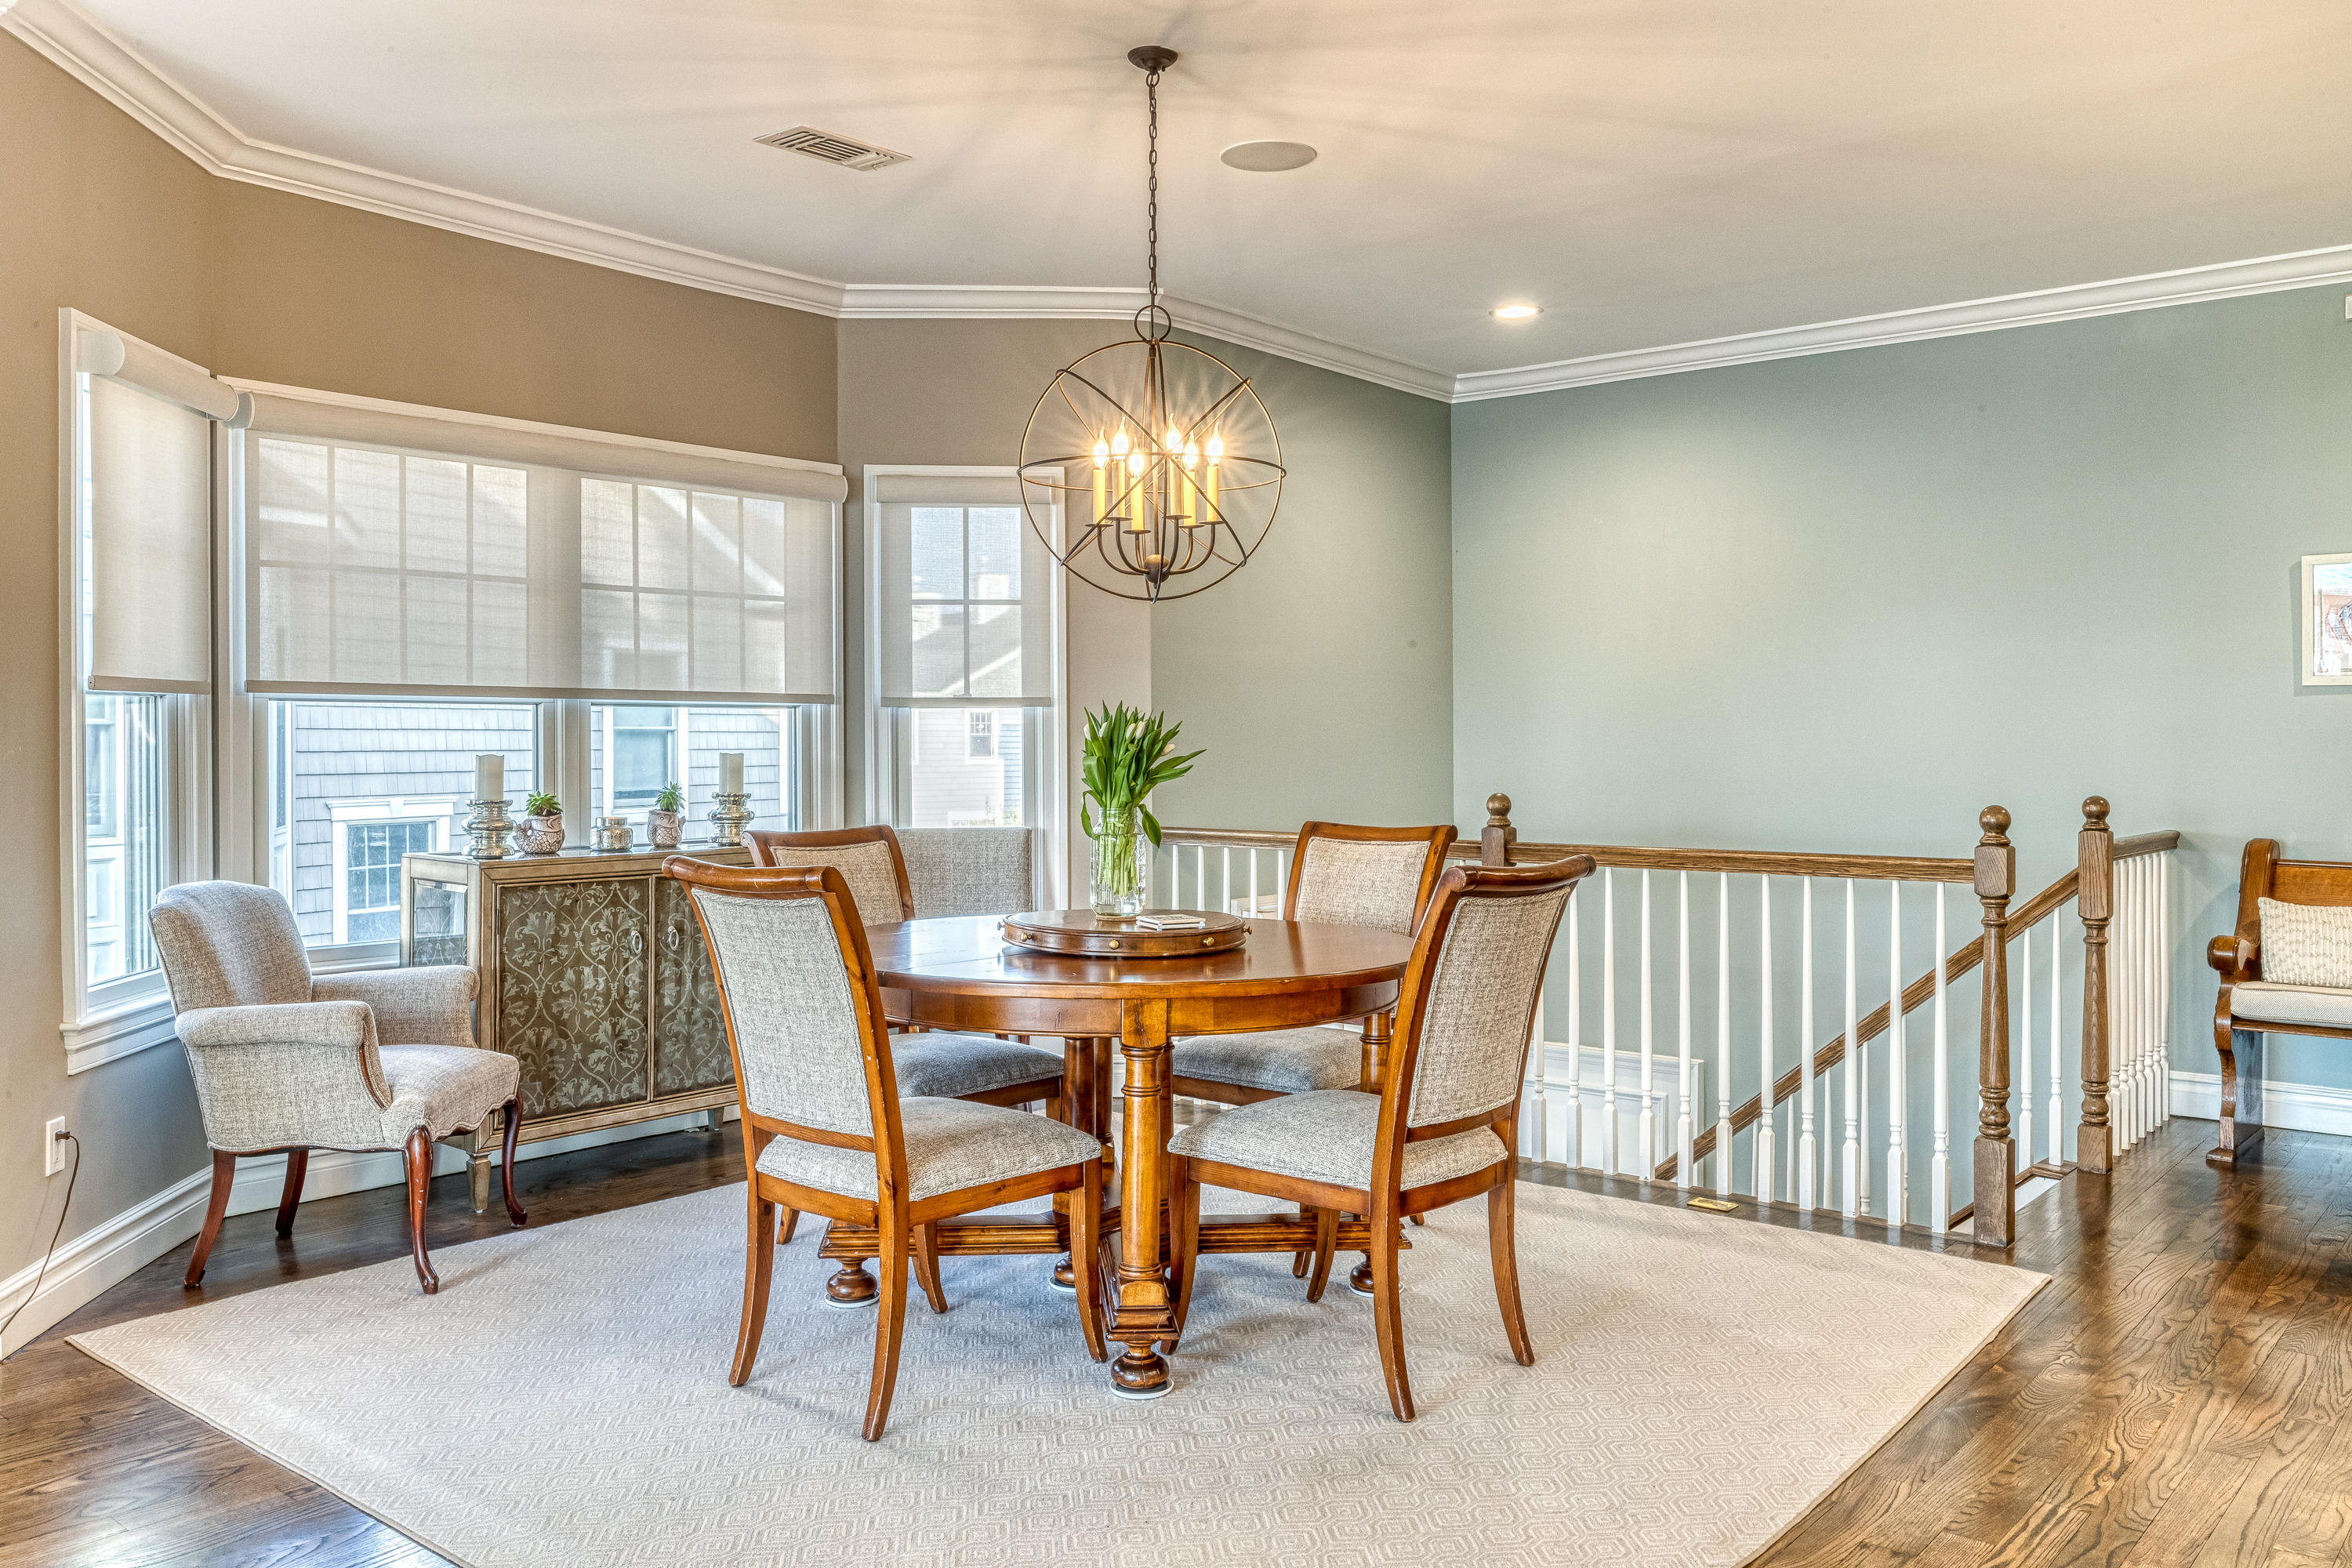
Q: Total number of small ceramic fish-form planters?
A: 2